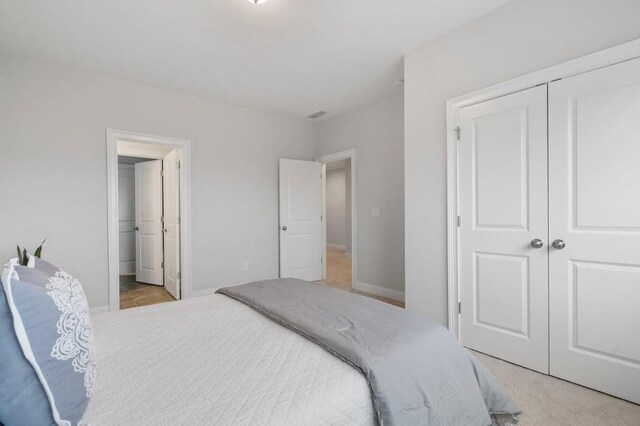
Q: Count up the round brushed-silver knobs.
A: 5